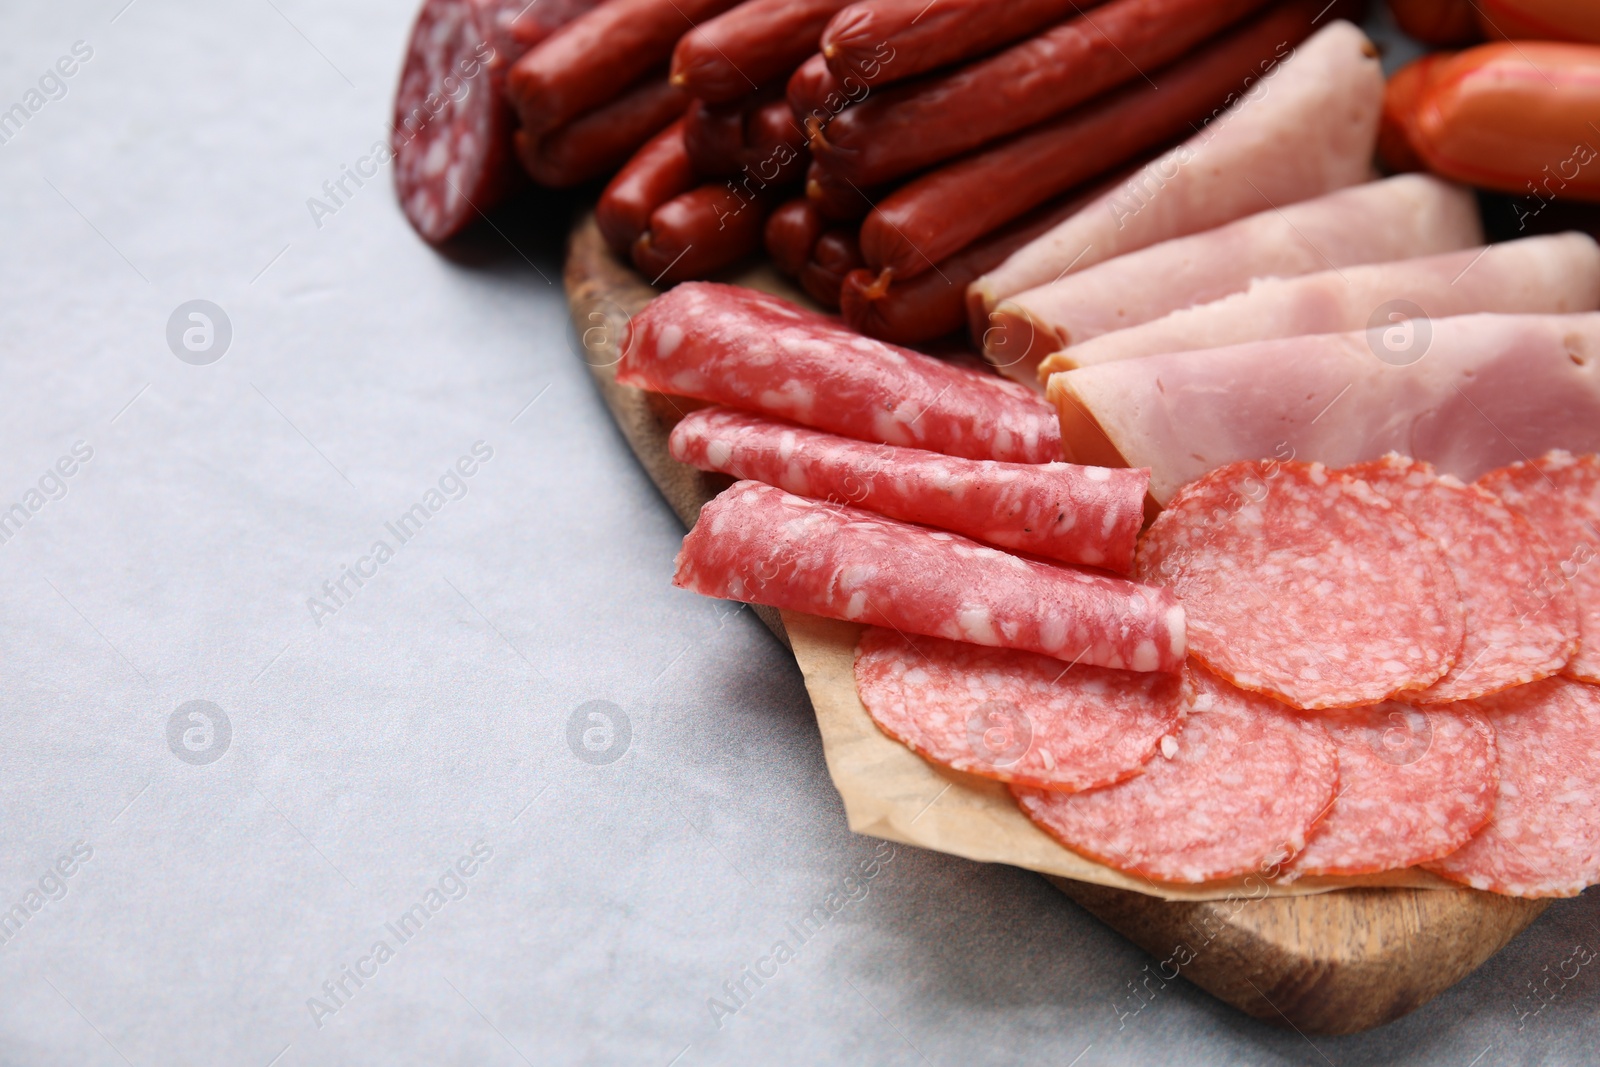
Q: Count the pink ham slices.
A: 4